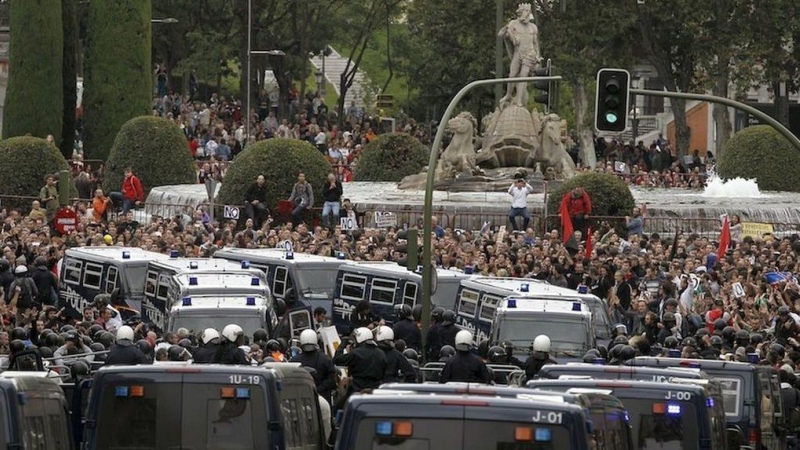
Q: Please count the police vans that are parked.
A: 15